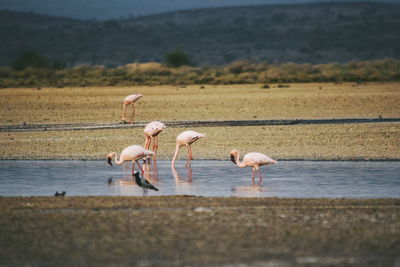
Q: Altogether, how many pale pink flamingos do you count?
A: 5